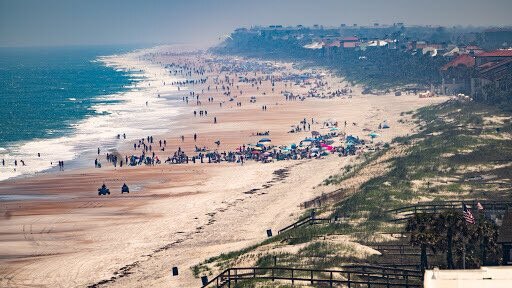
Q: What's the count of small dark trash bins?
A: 3